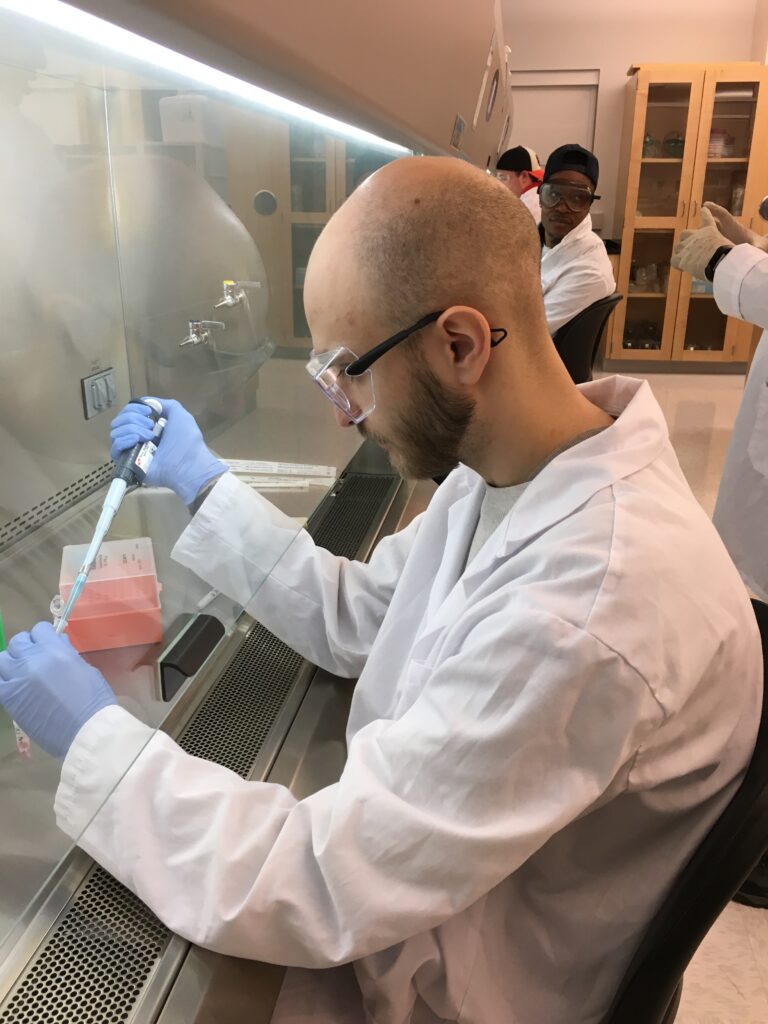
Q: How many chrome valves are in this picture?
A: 2